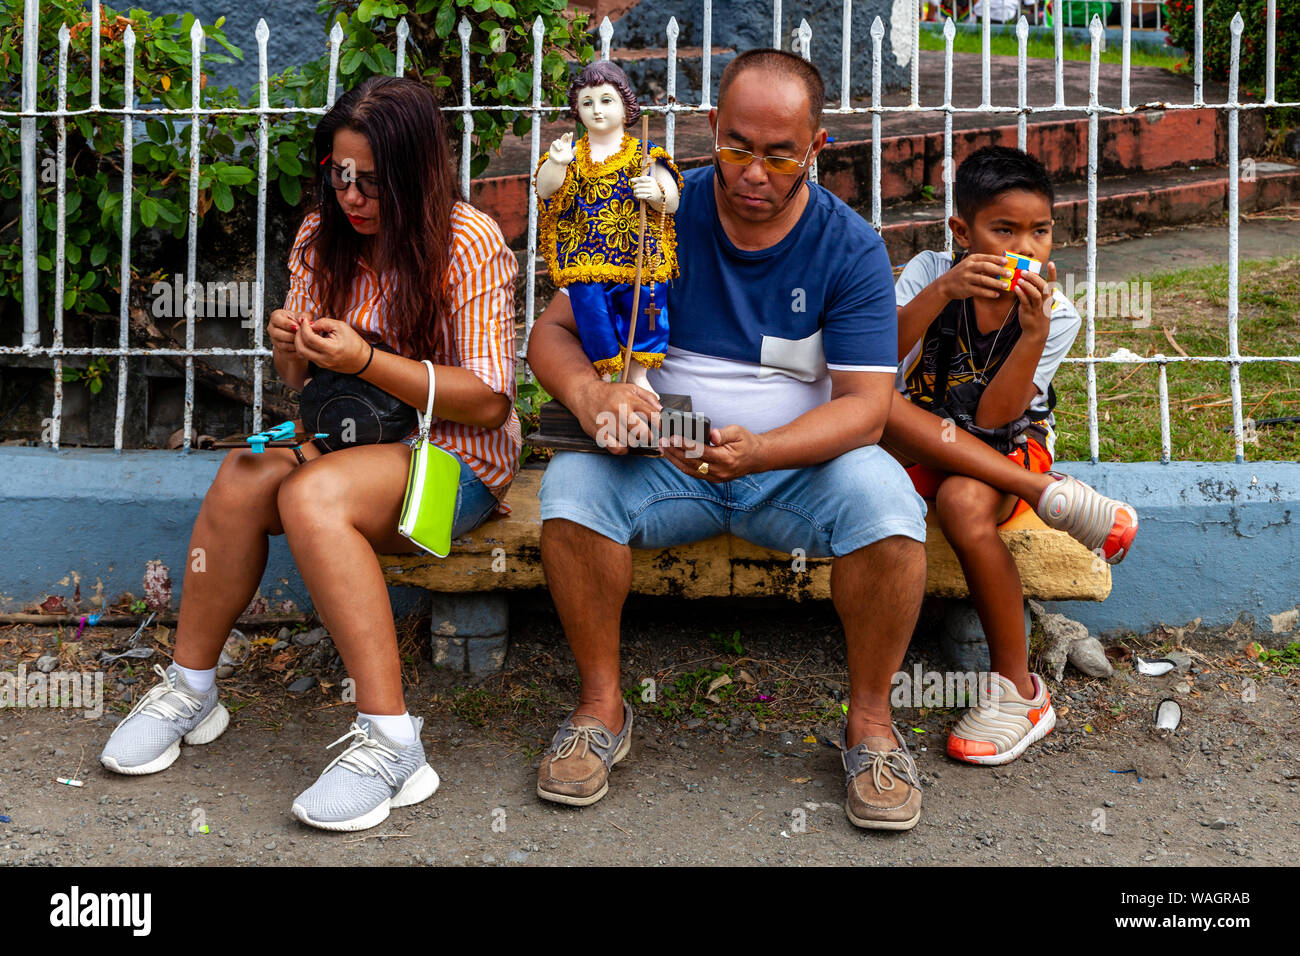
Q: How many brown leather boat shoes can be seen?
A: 2